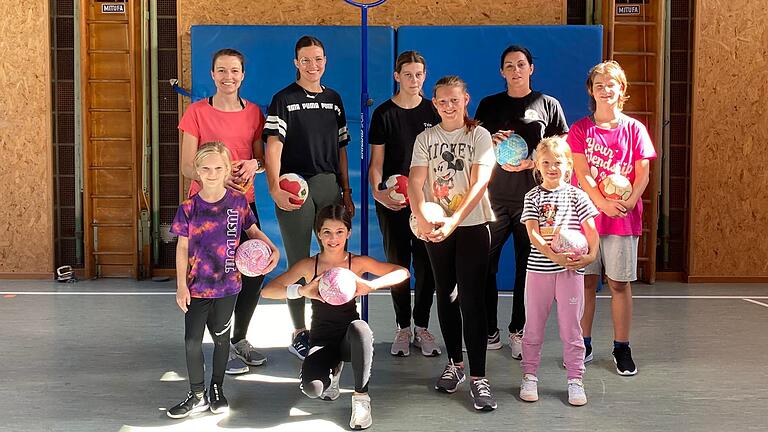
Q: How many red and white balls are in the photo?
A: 3